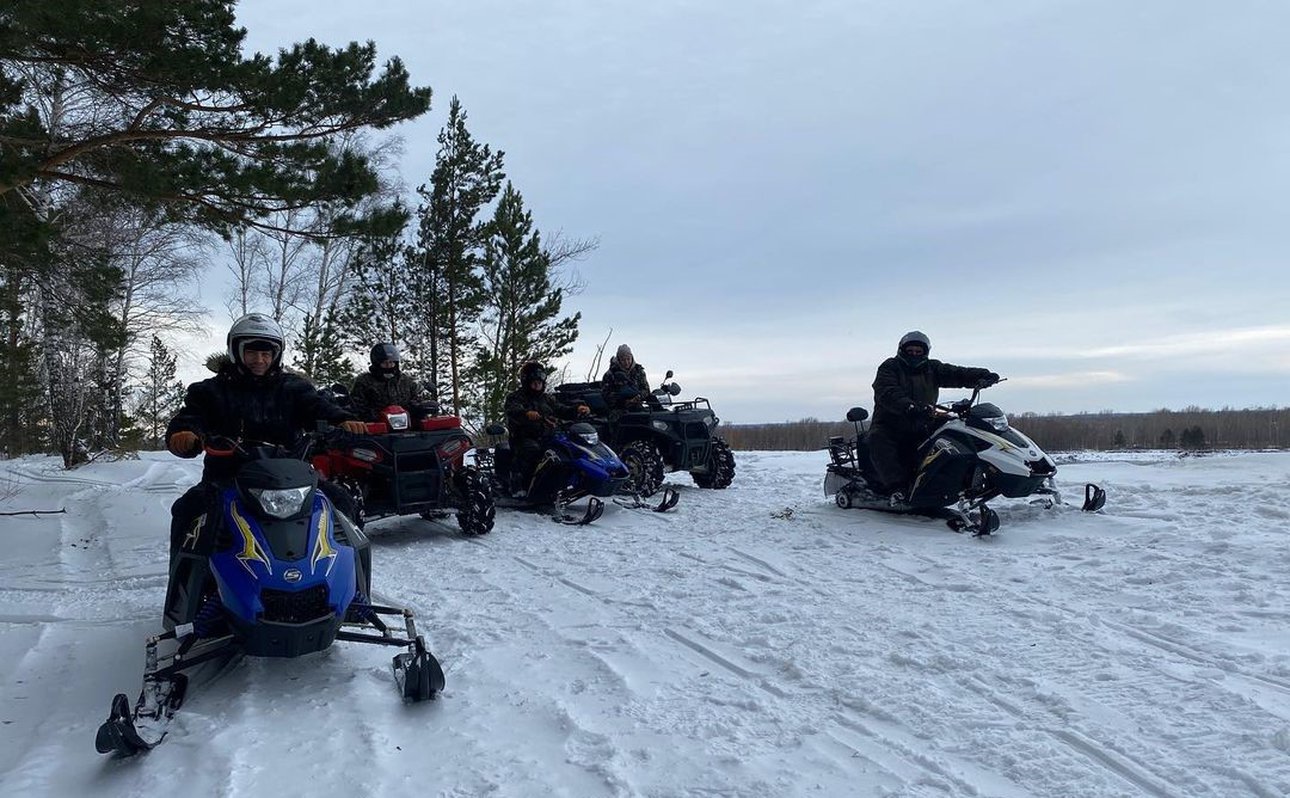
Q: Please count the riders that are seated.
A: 5